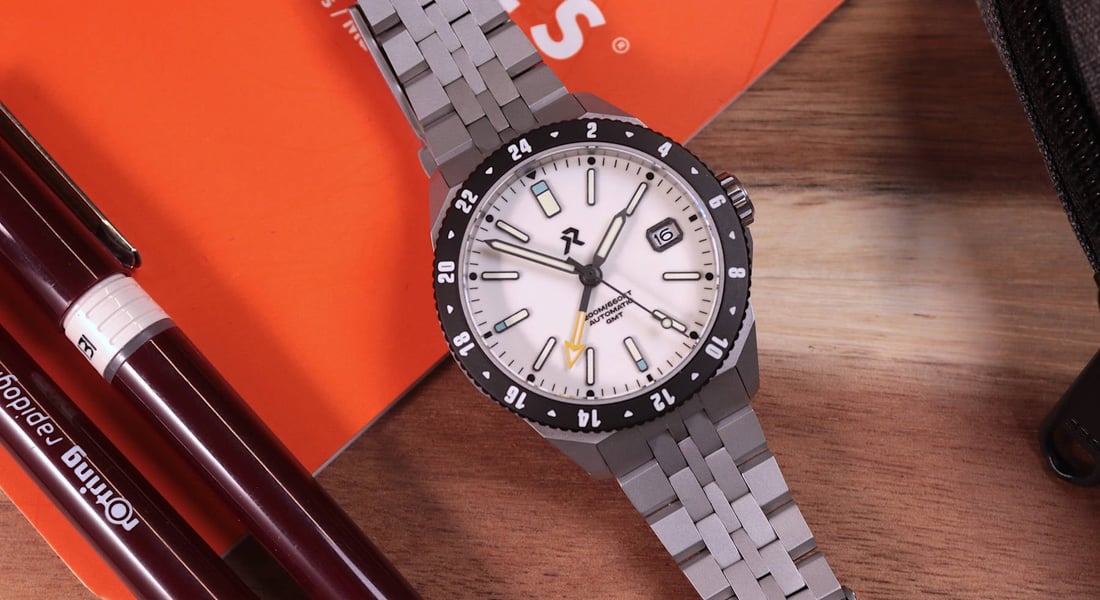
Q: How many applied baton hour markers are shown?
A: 11